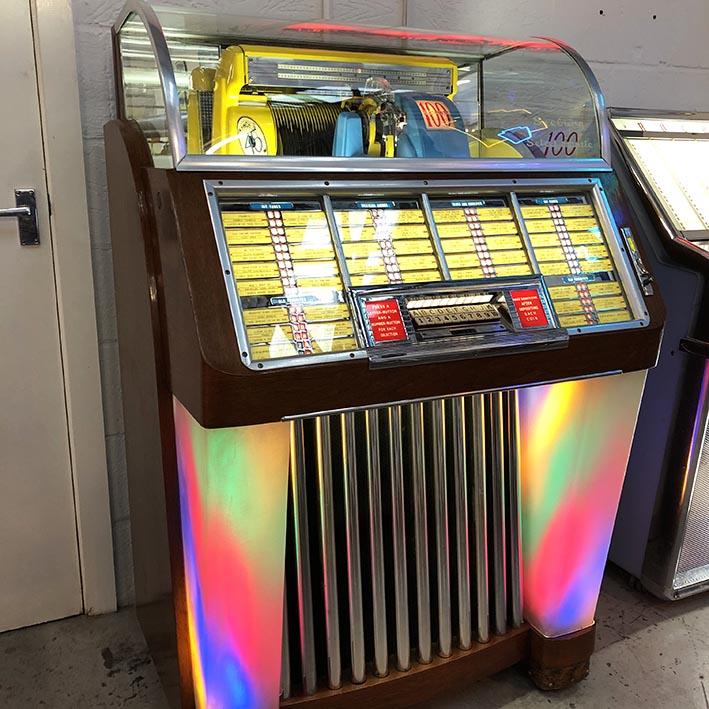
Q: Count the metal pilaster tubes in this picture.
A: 12